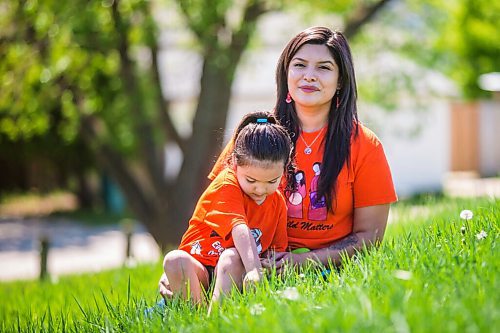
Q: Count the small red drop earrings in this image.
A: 2